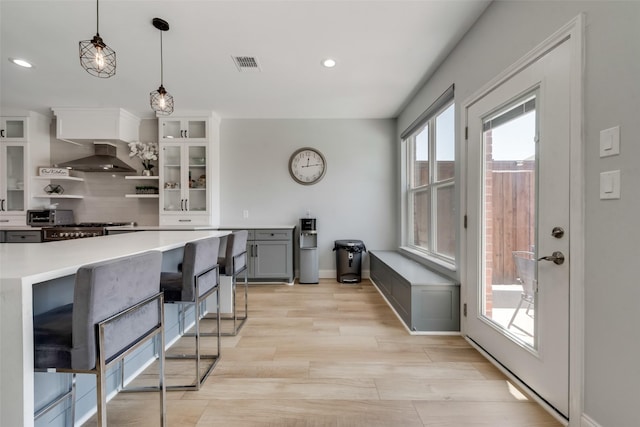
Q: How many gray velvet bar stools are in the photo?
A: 3